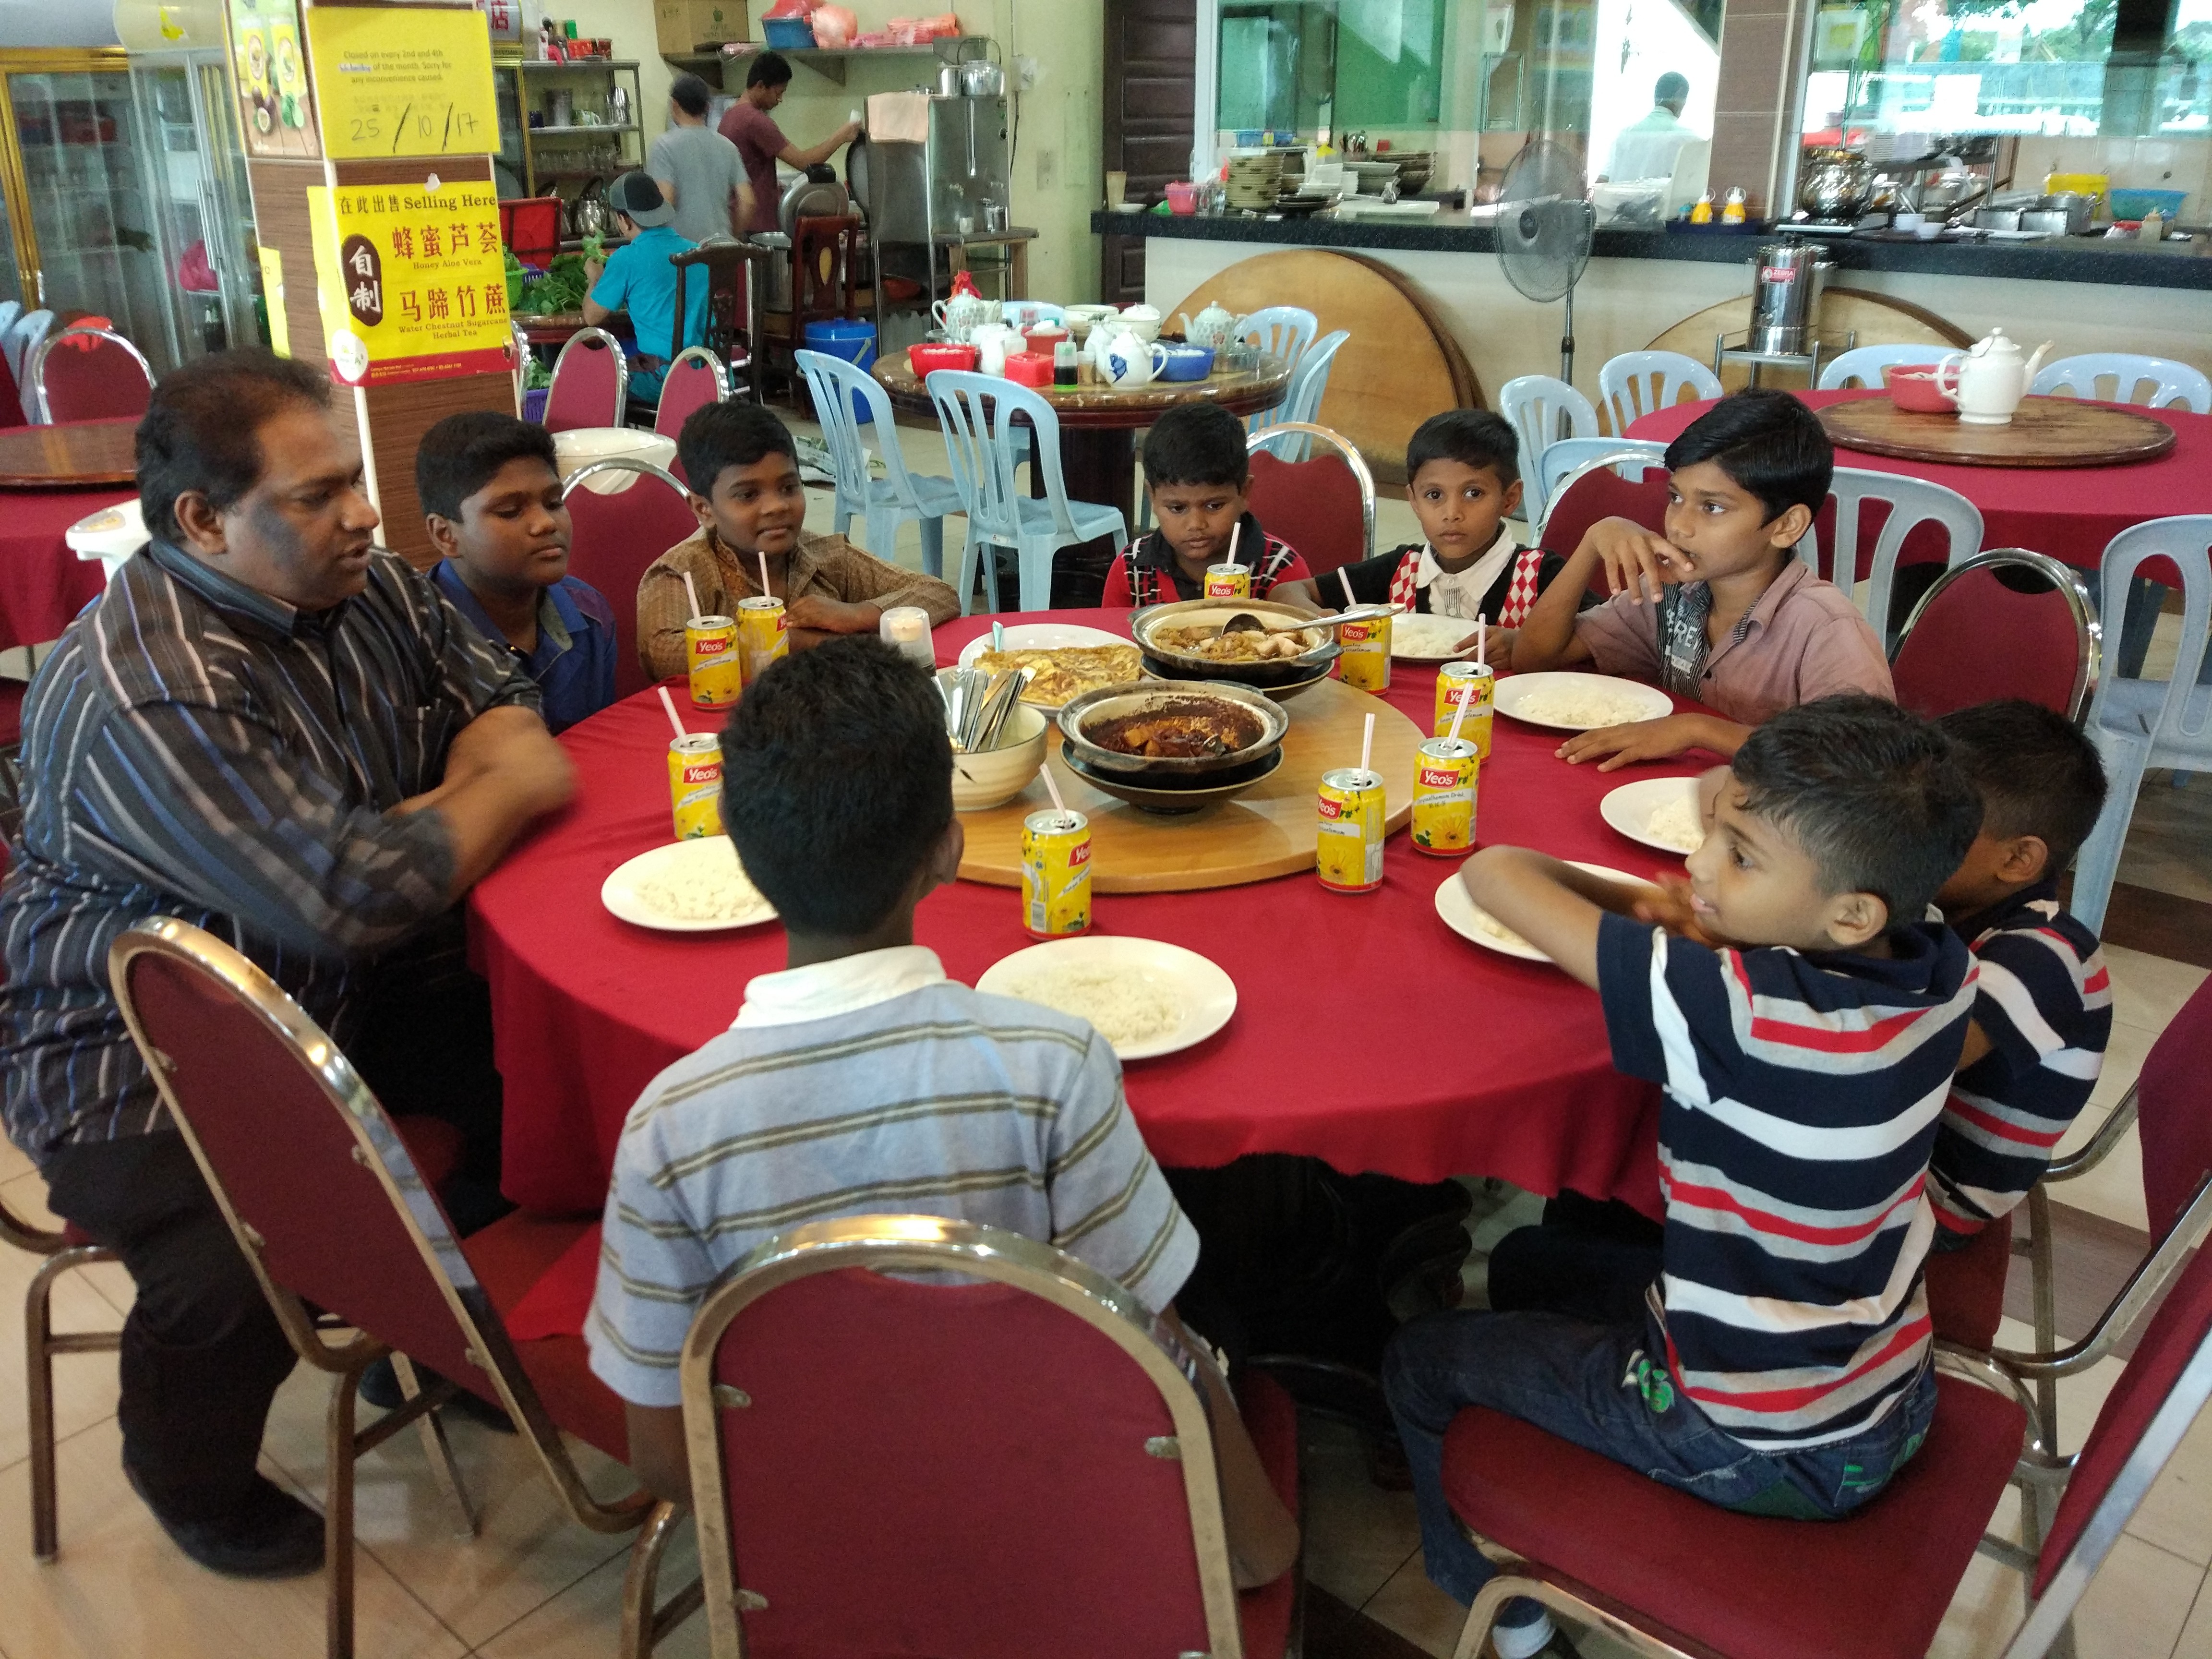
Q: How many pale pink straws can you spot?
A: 9